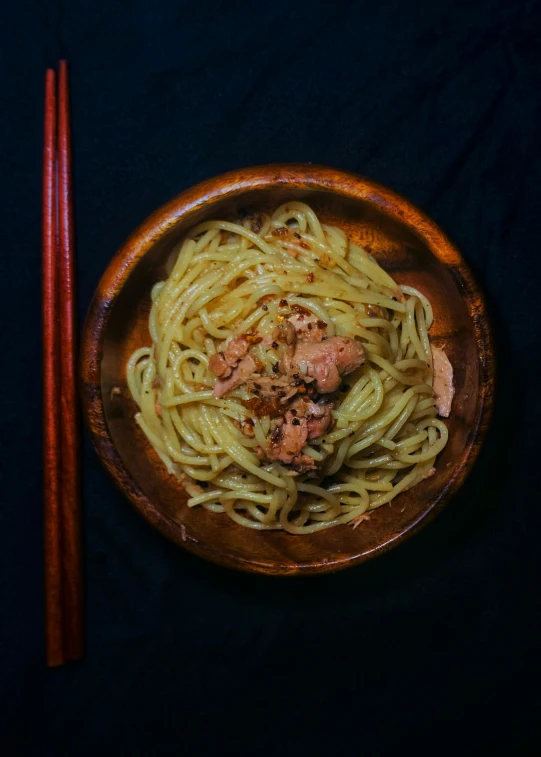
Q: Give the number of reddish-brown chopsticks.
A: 2